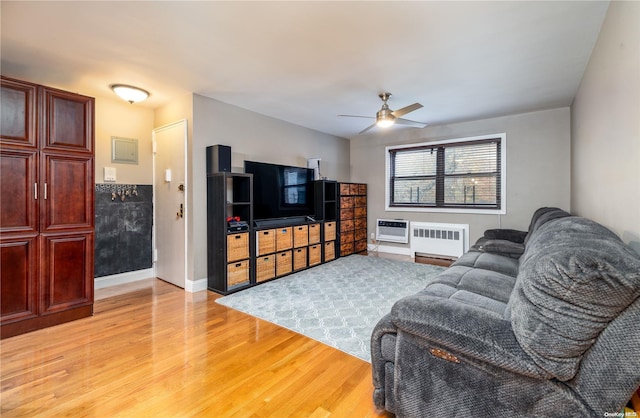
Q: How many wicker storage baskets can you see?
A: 12